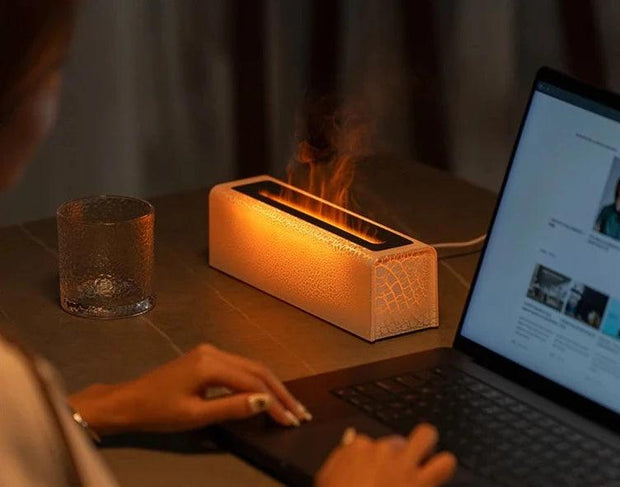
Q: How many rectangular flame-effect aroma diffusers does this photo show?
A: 1